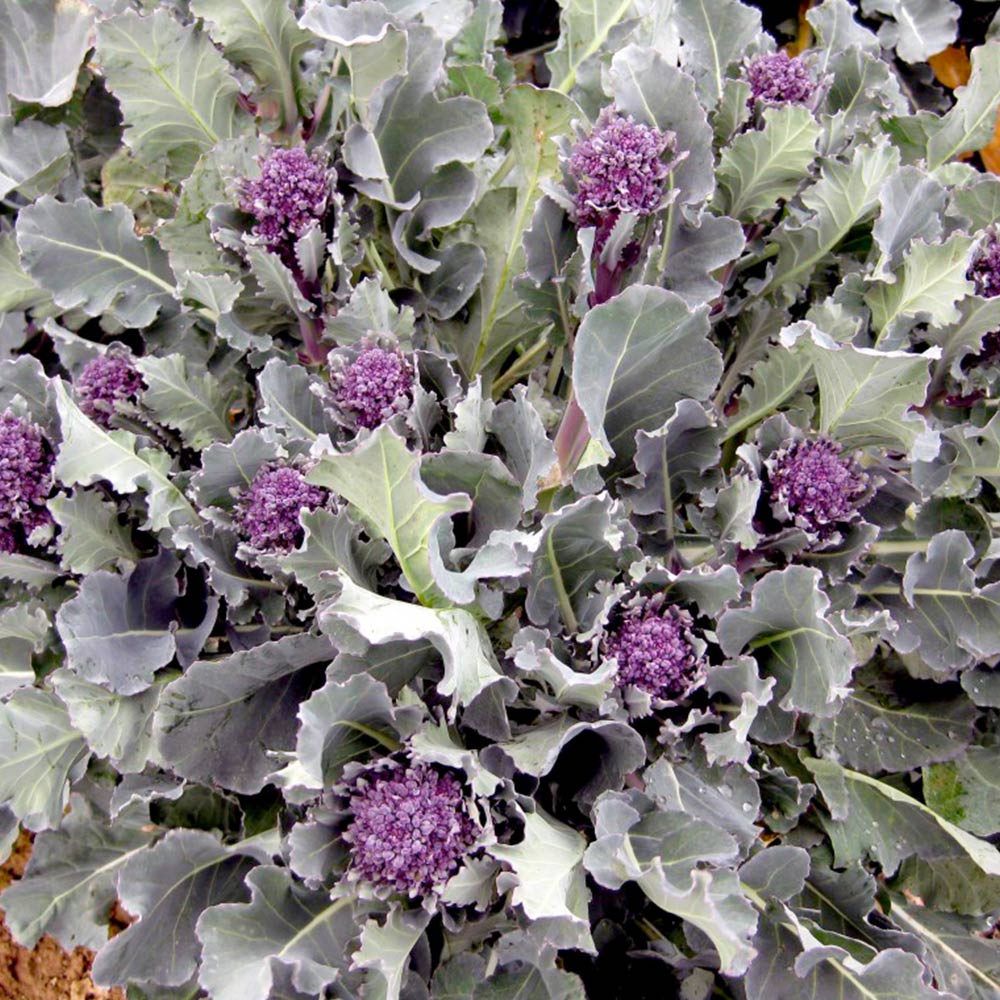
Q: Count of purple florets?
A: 11